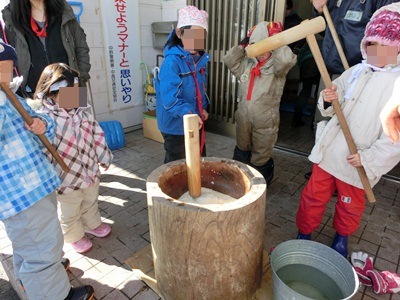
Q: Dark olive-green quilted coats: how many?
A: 1